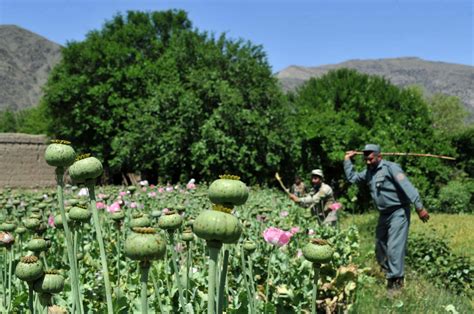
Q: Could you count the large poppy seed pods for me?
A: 8